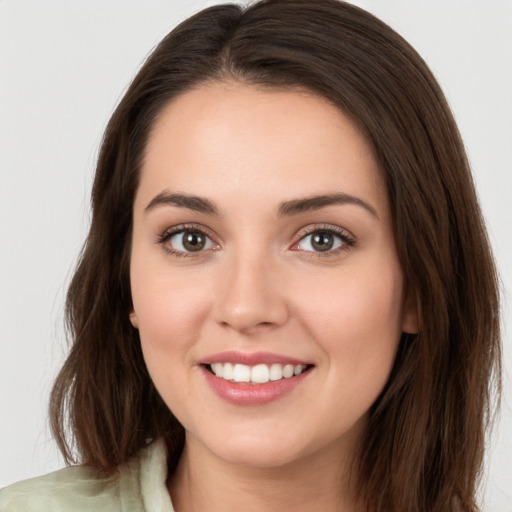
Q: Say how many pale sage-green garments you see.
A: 1